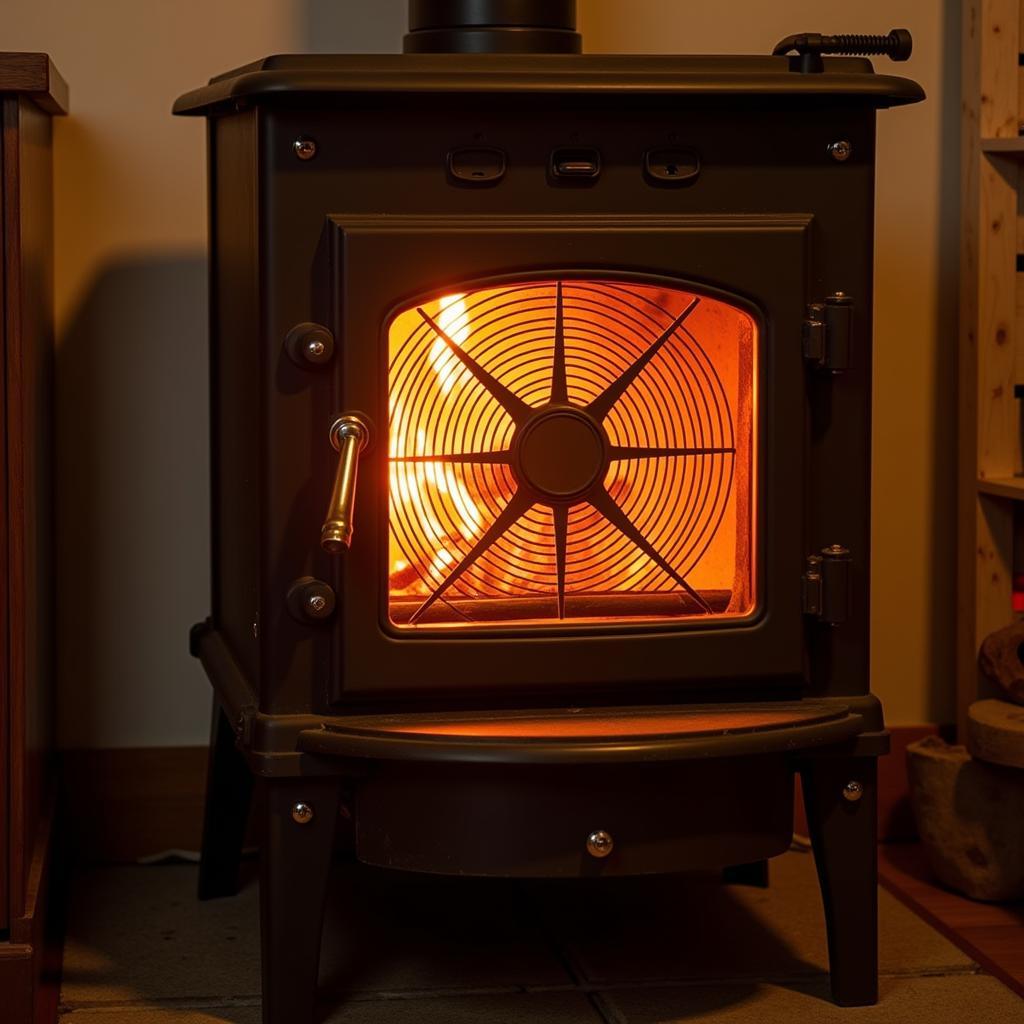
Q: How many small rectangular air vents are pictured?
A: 3